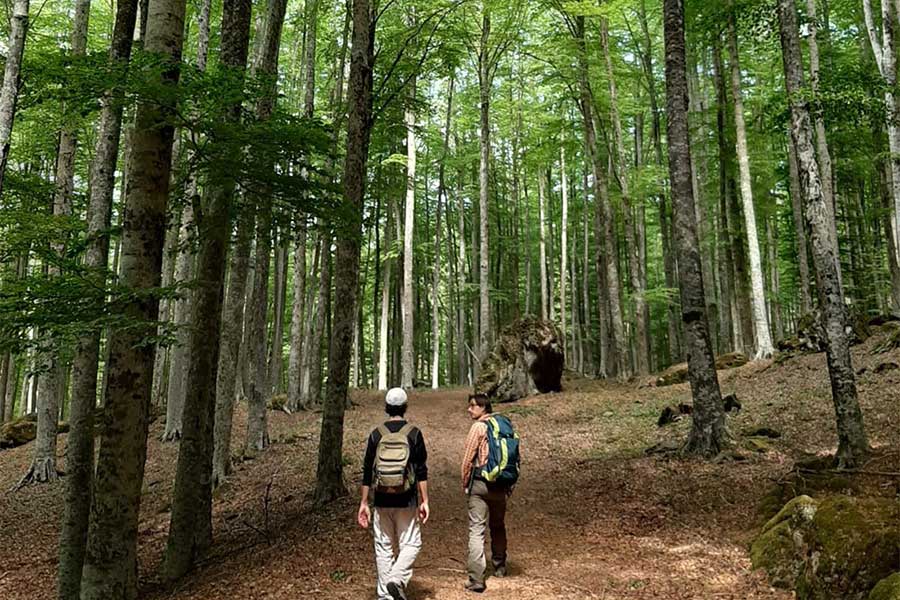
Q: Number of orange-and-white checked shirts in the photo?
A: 1